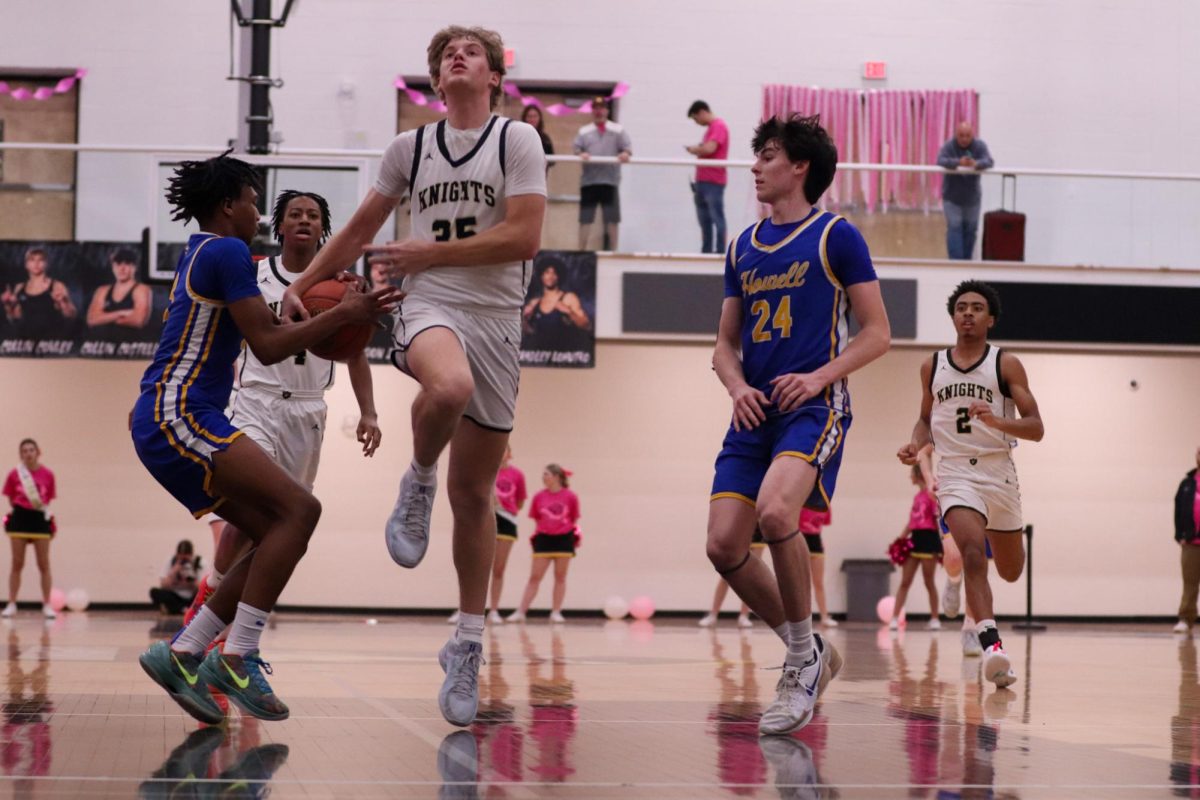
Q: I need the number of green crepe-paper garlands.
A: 0